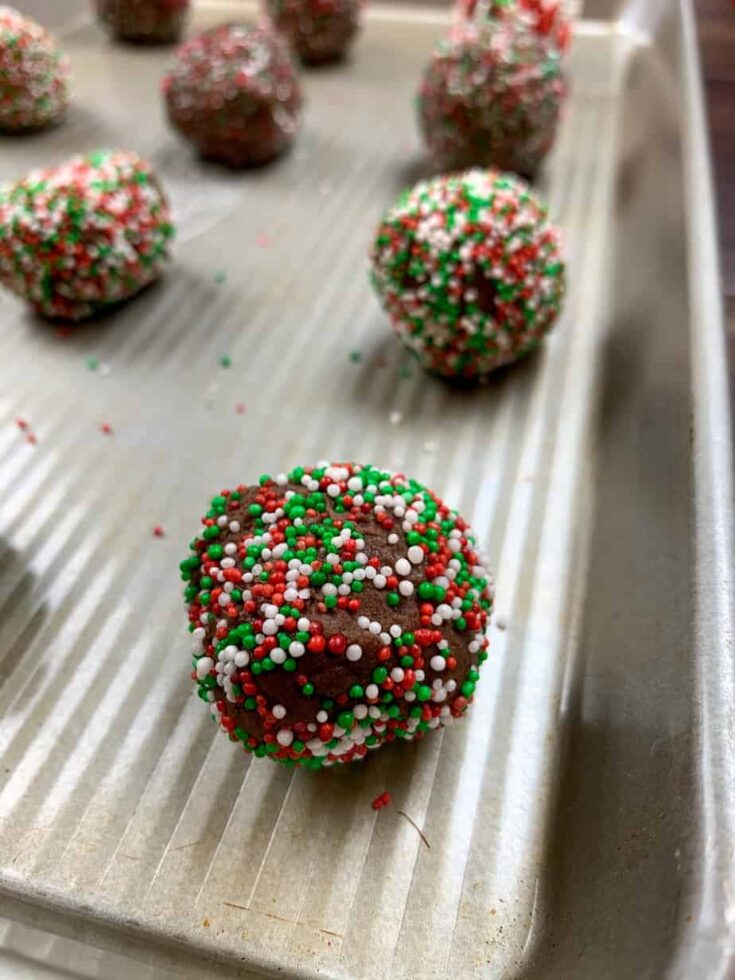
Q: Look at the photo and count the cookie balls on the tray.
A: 9